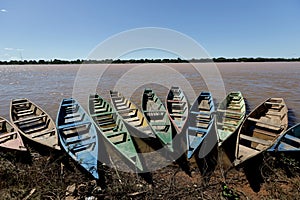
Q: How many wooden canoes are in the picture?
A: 11